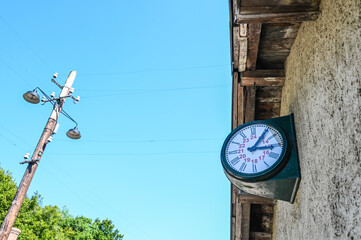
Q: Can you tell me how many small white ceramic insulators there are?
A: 7